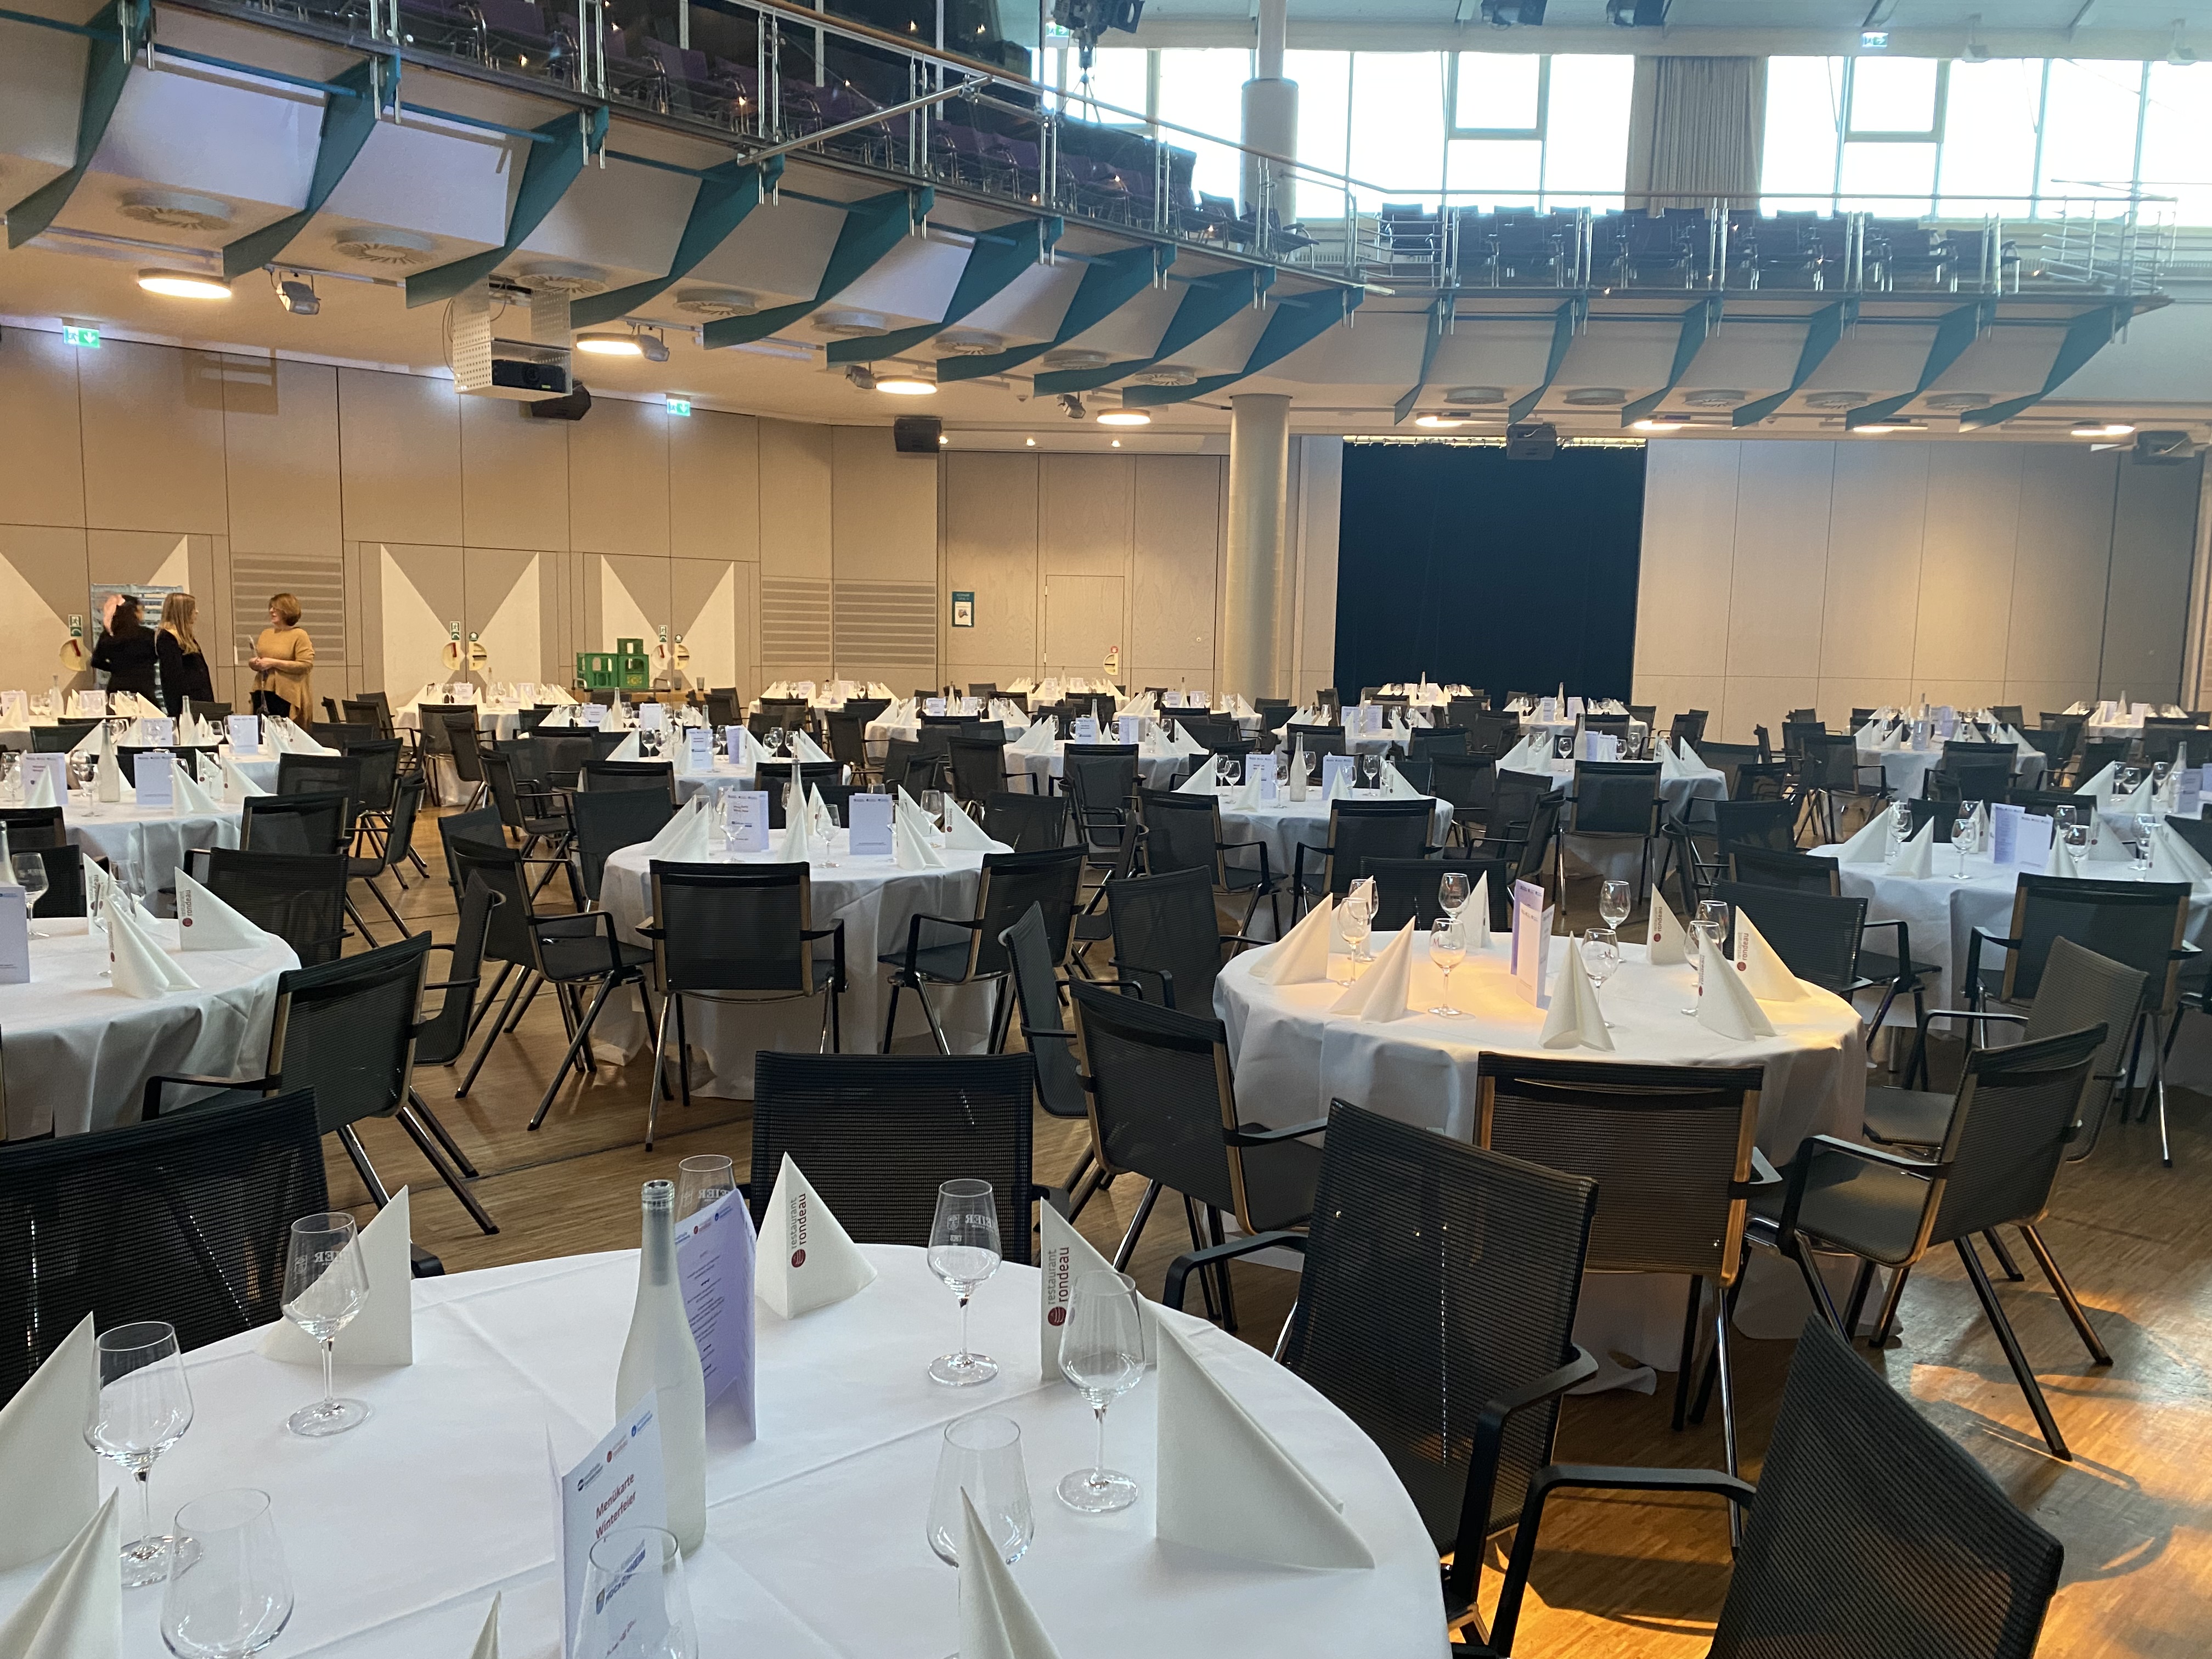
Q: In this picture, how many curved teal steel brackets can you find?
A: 15